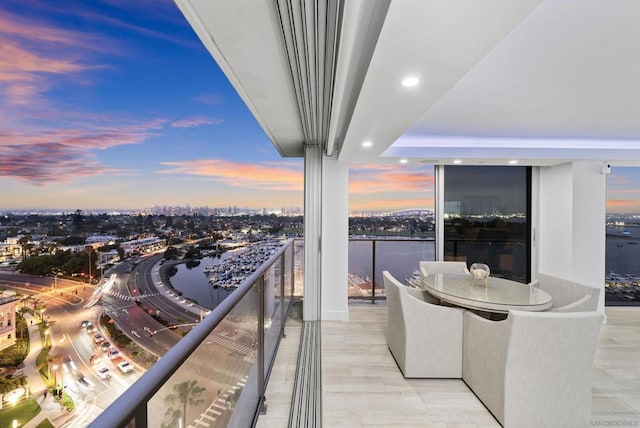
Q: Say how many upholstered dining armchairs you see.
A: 4